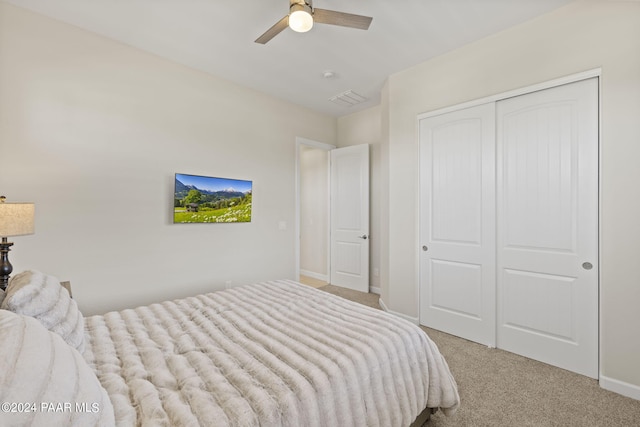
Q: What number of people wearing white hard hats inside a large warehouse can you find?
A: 0